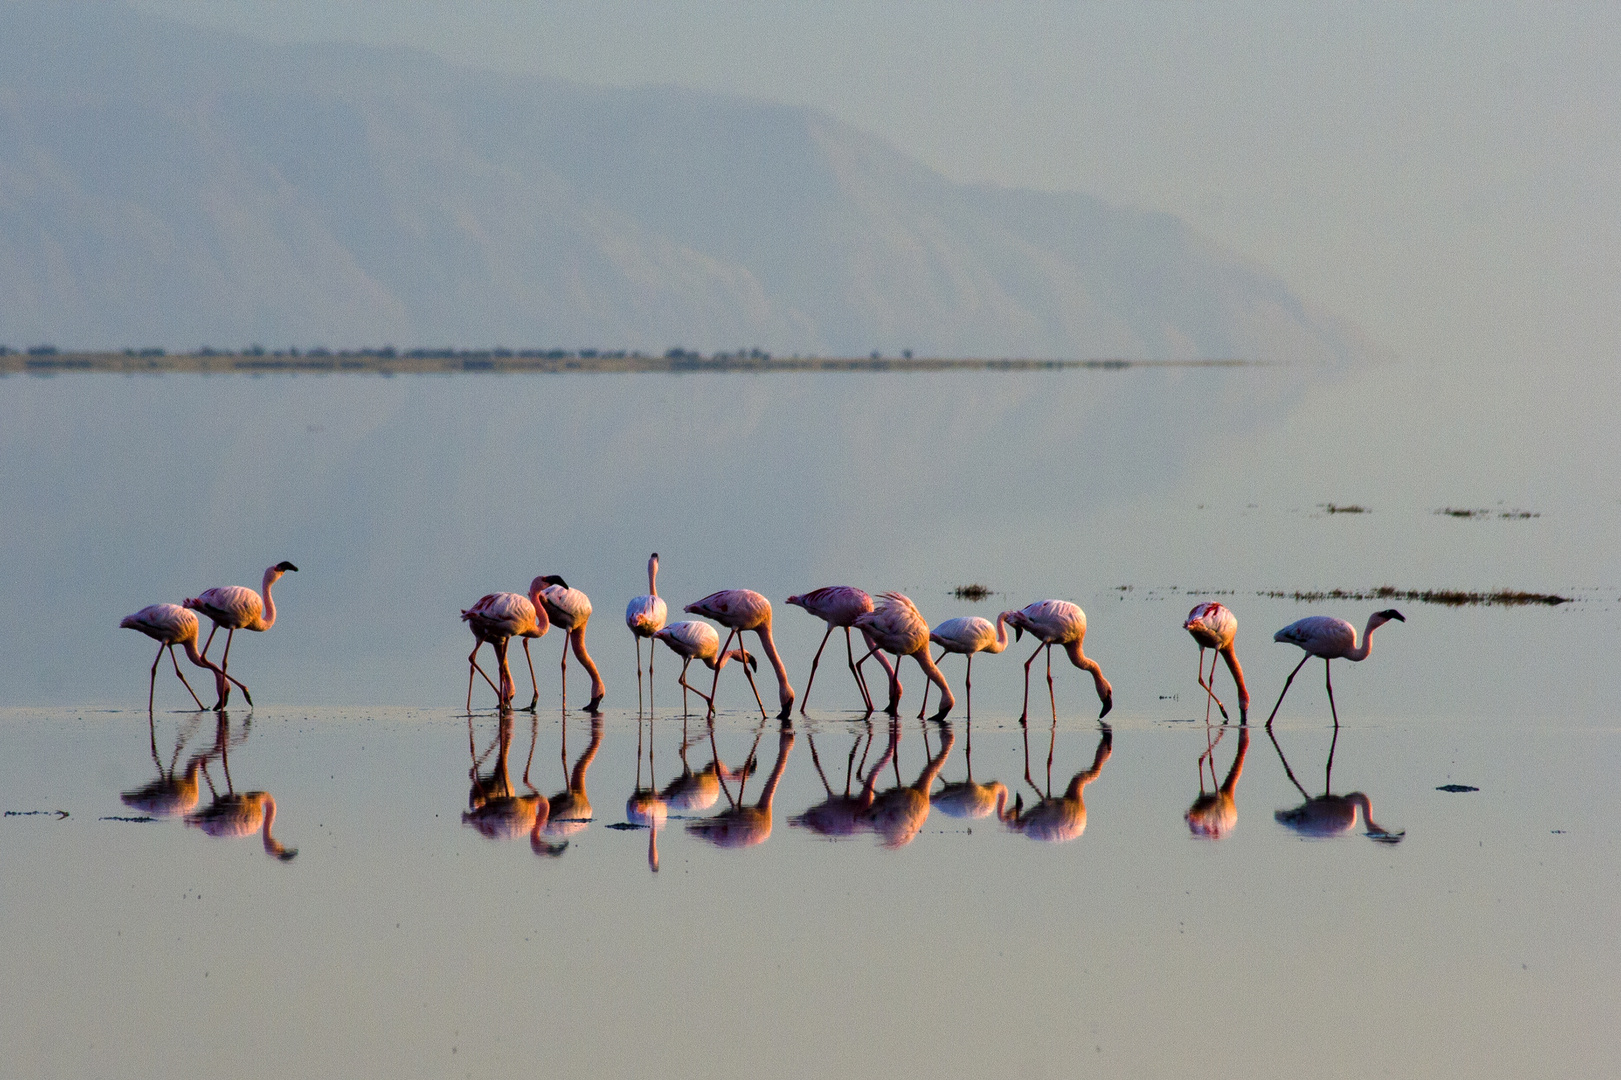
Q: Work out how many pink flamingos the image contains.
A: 14